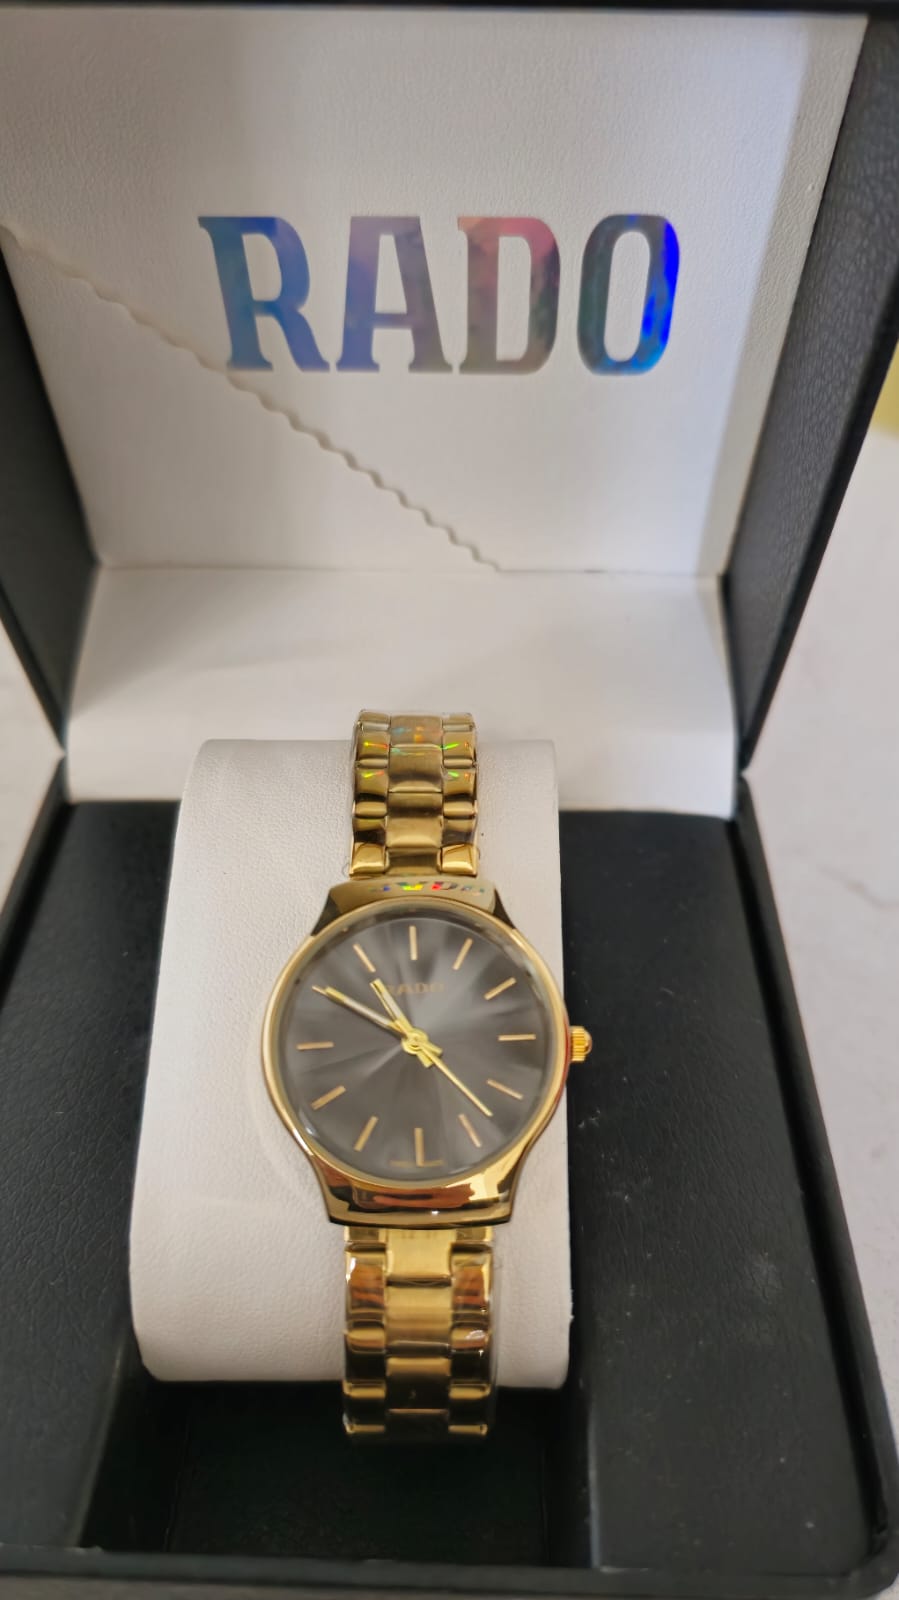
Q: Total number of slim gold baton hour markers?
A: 12